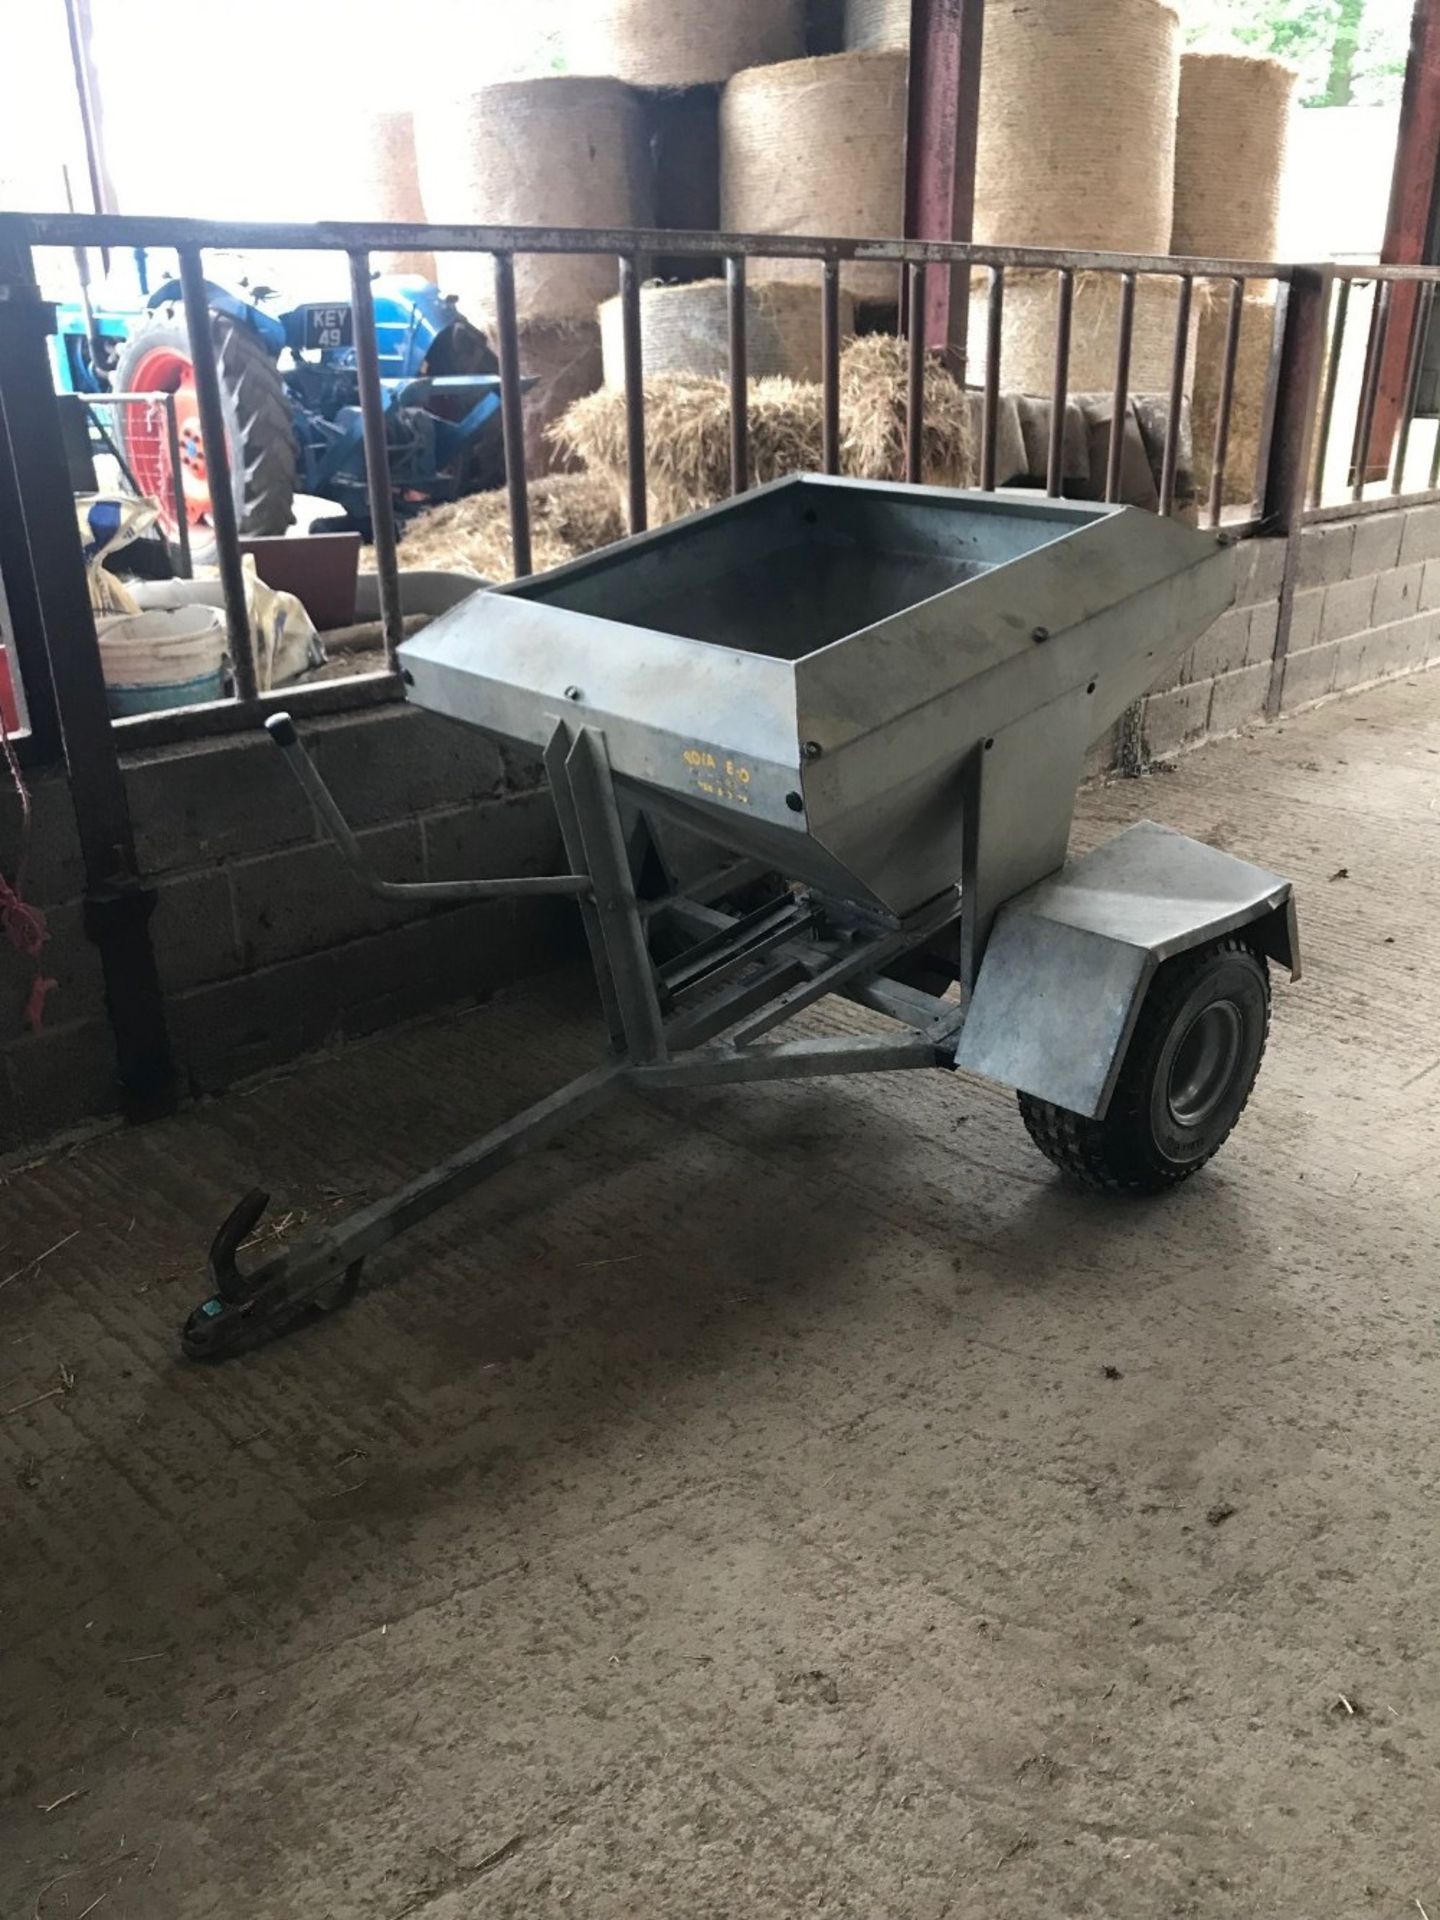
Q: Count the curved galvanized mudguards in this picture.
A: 1